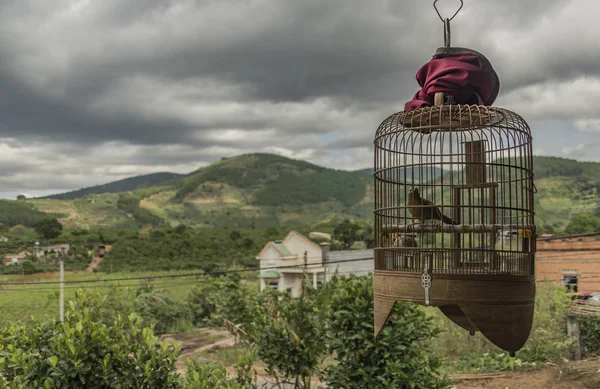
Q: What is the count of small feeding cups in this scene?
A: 2